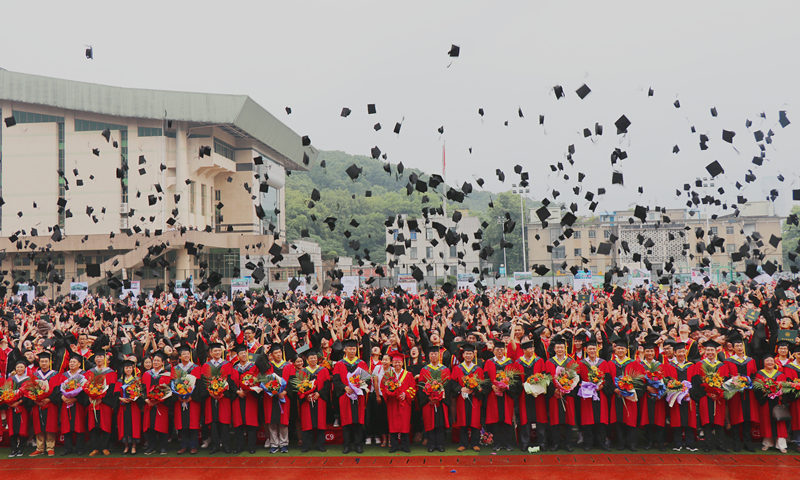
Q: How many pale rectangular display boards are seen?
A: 13